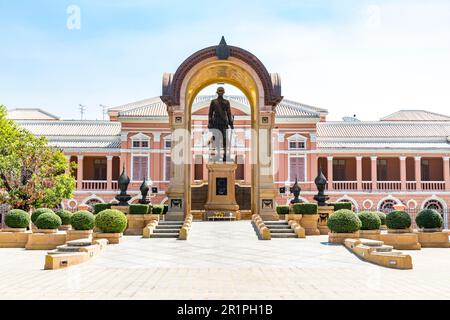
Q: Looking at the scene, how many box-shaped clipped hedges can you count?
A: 6